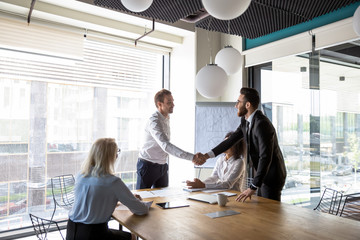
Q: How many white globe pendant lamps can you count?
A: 5